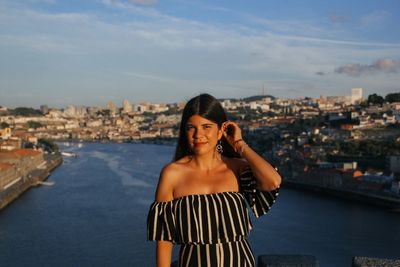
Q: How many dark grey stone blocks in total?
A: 2